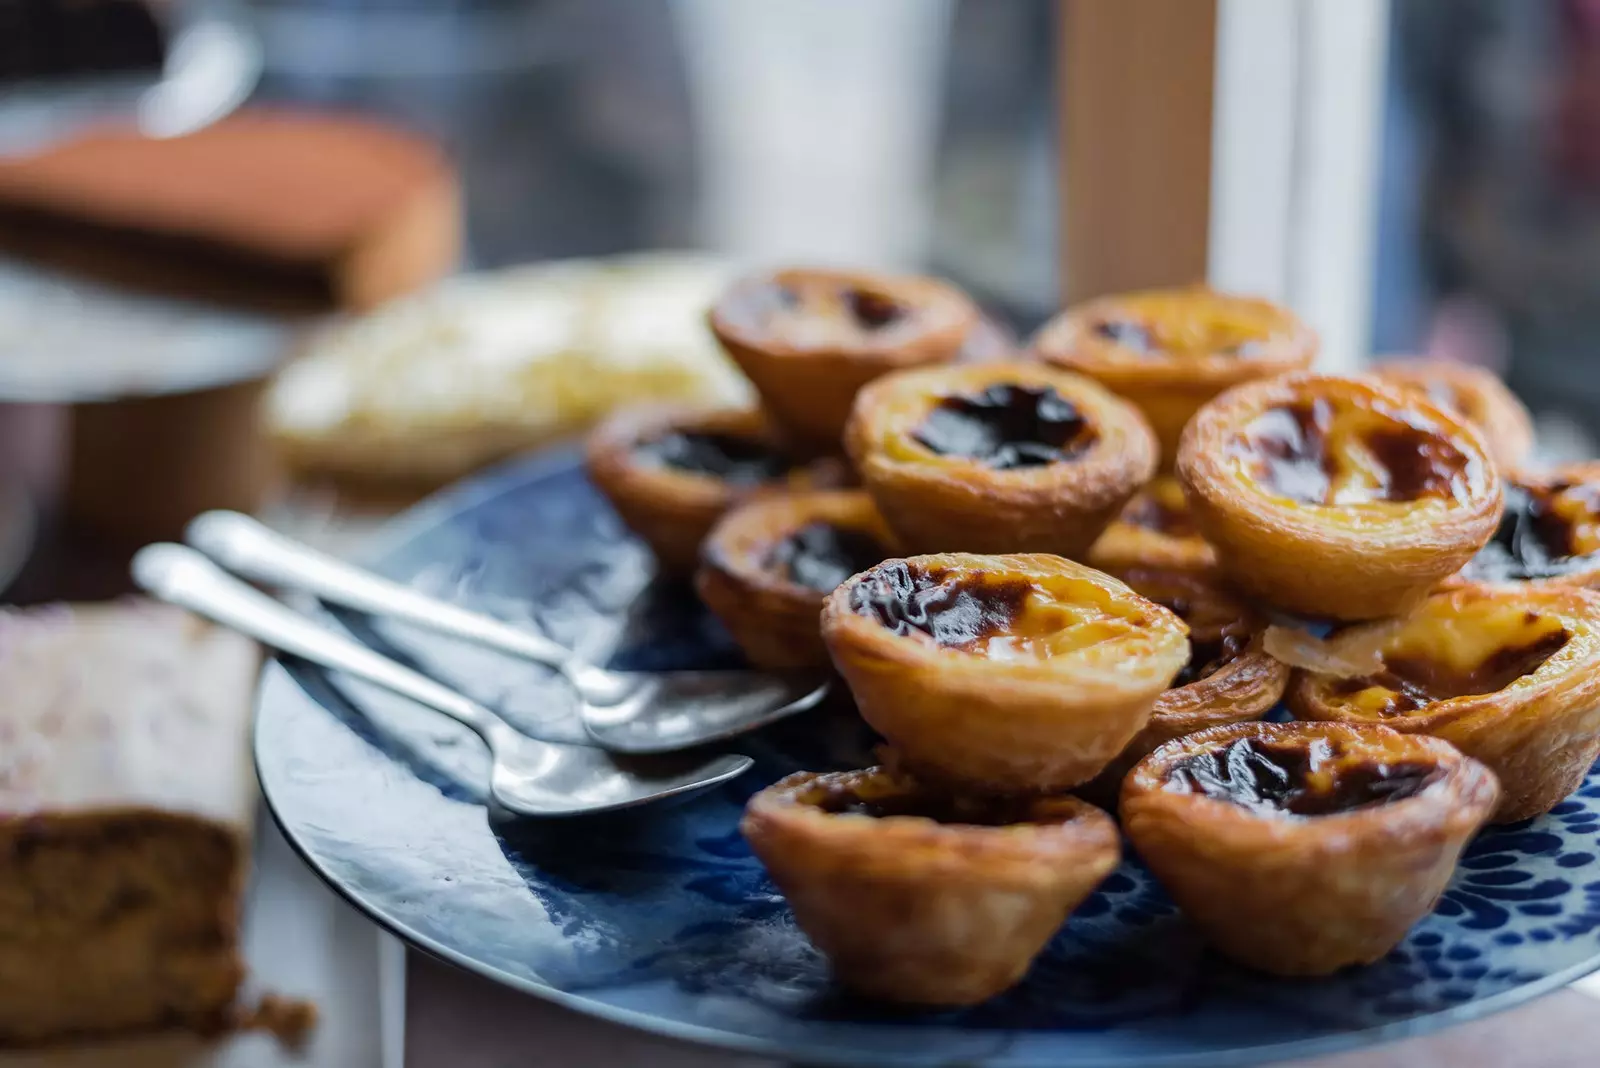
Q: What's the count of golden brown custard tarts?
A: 14